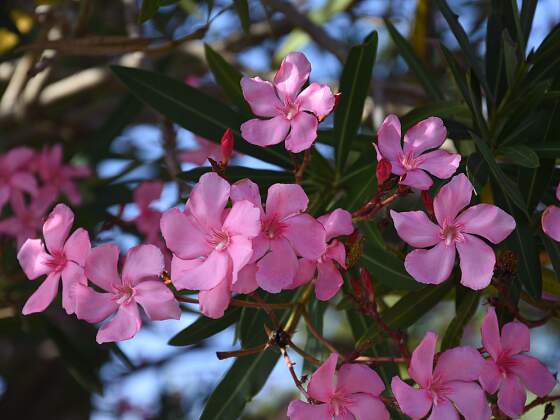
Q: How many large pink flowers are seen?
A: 11